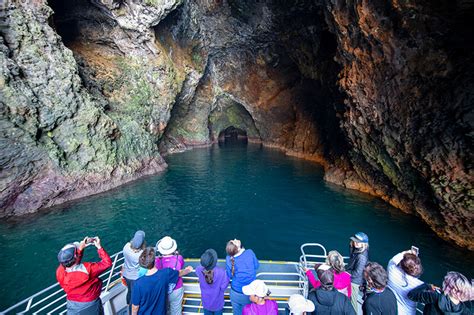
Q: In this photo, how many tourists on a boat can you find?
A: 14